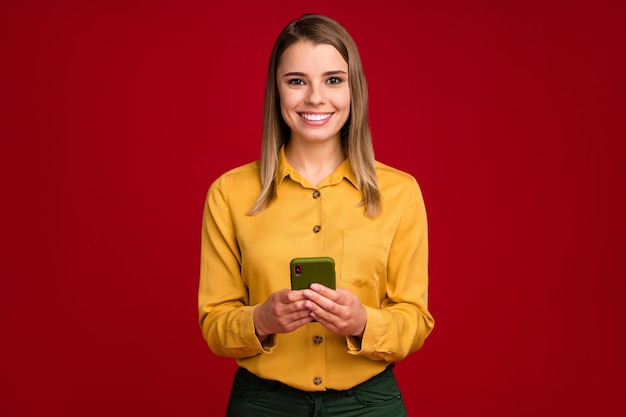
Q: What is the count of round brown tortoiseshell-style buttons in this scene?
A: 4